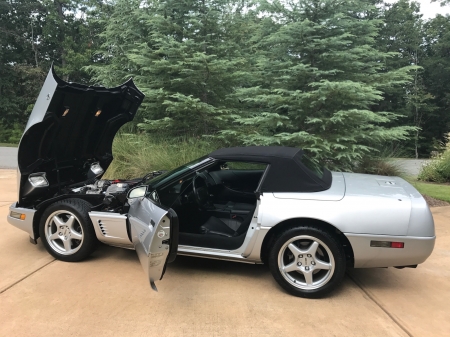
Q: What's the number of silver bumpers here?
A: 2